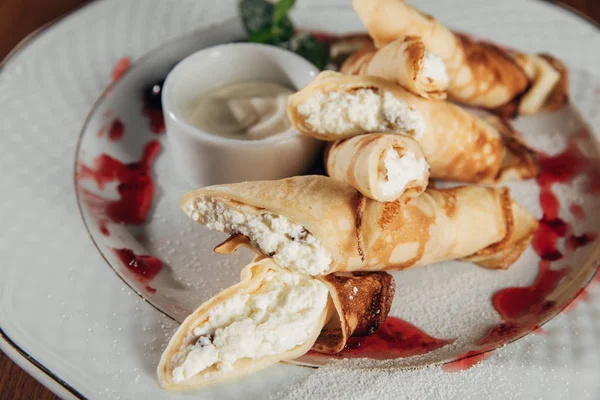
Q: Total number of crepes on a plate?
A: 6